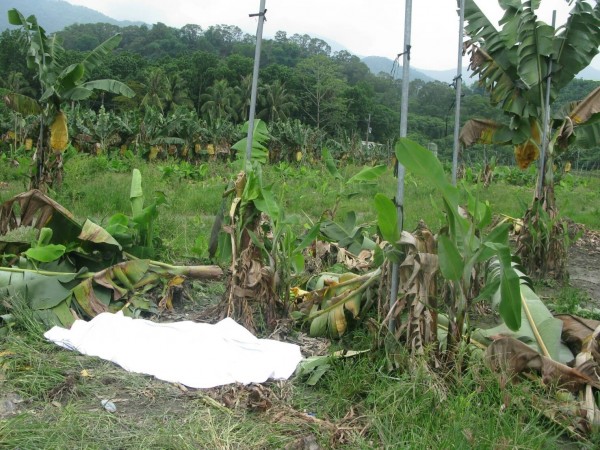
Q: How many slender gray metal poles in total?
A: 4